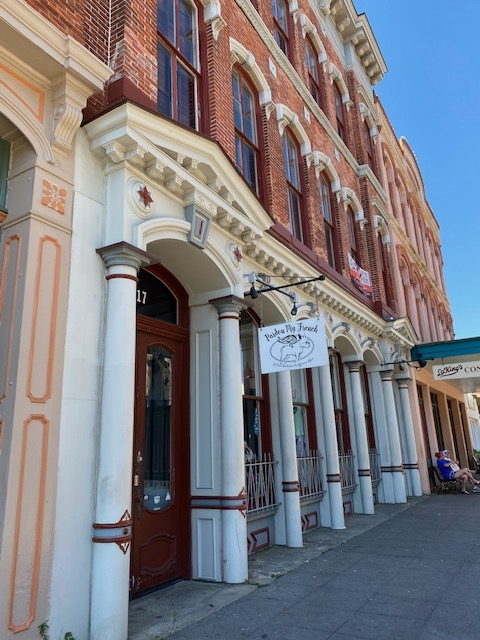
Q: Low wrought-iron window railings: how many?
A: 4